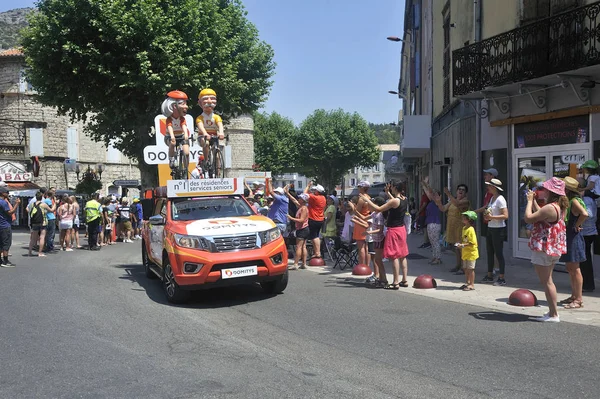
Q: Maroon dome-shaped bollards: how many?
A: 4